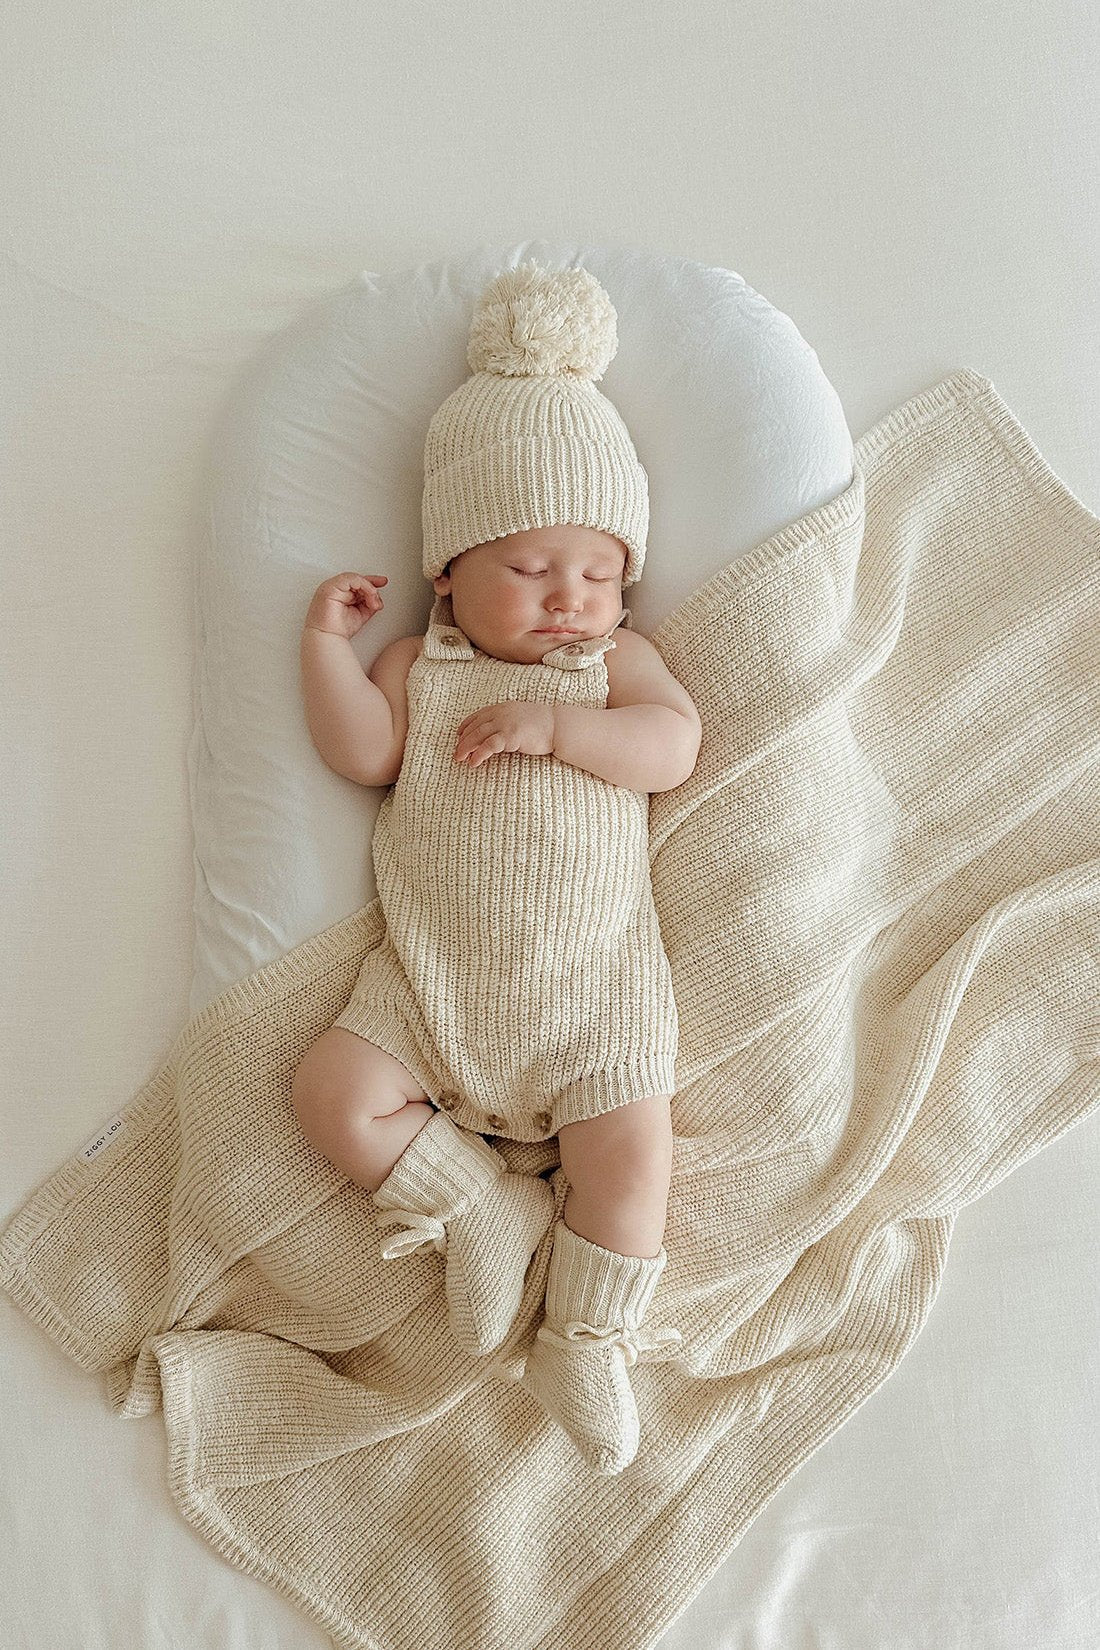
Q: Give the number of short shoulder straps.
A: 2